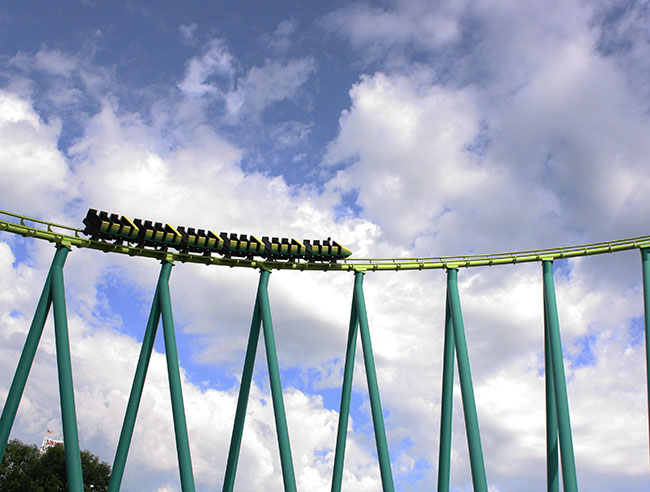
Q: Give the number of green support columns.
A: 13